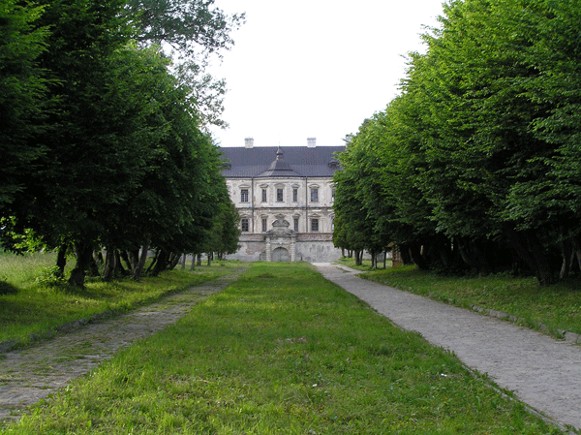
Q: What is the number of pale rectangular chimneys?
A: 2